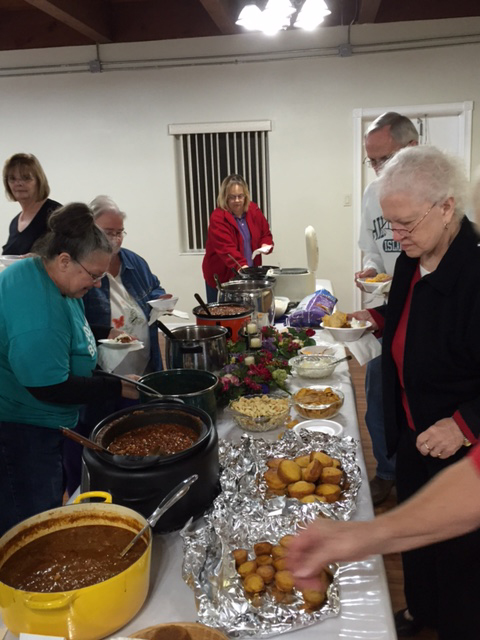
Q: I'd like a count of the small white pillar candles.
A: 3